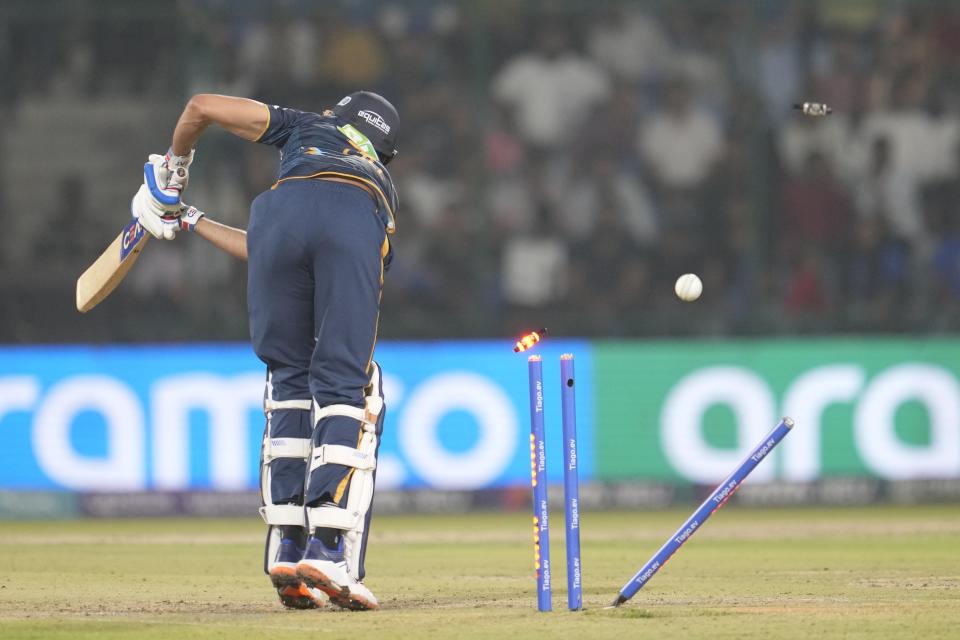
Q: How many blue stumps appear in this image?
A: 3